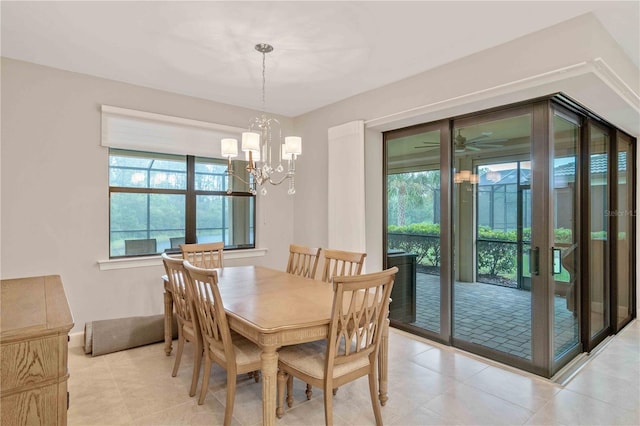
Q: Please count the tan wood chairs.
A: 6